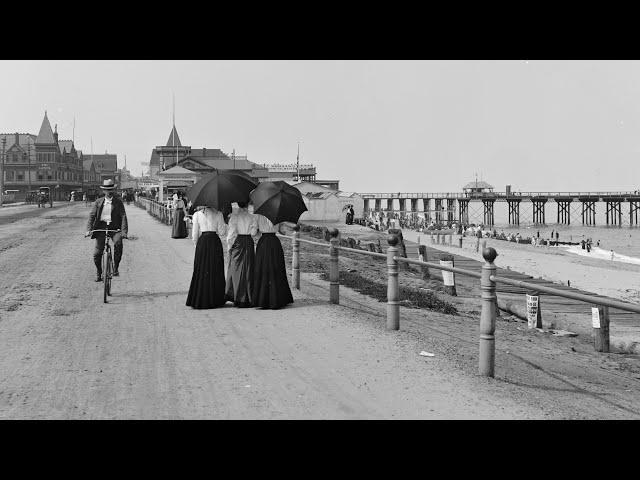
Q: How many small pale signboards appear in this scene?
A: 3